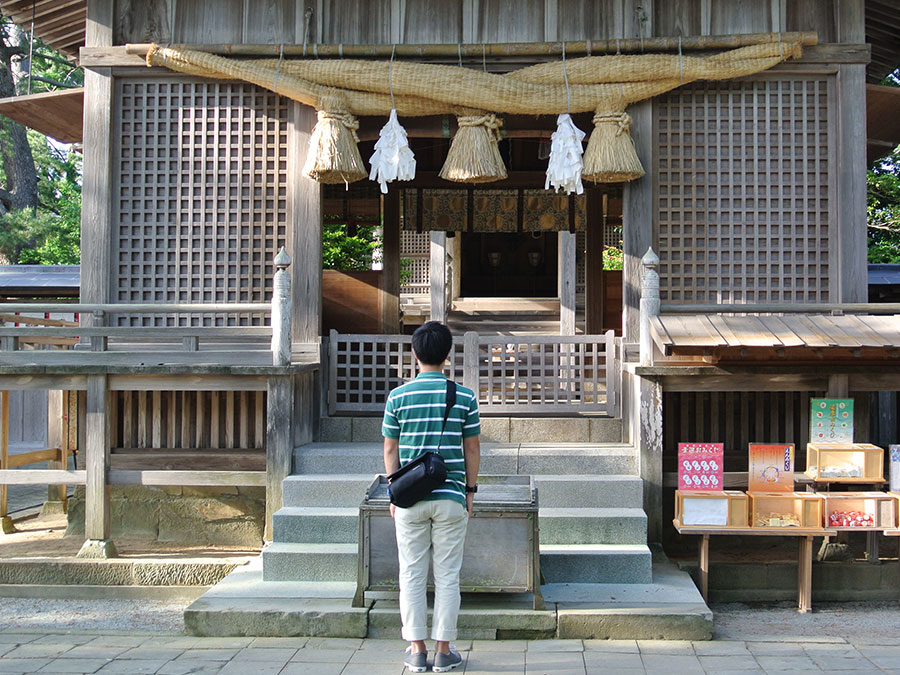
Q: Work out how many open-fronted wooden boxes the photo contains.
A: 4